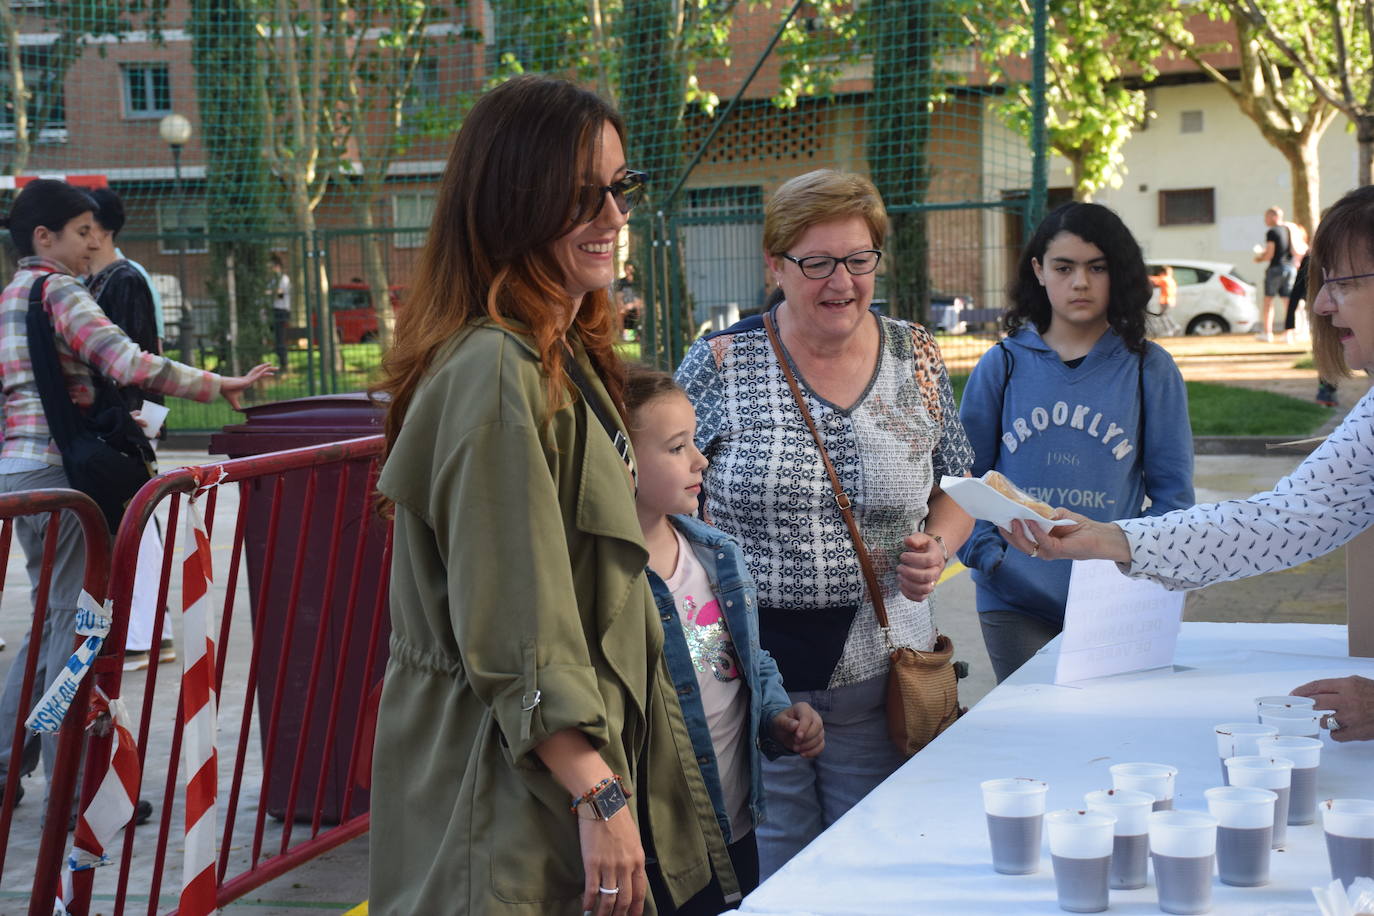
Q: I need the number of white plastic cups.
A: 12